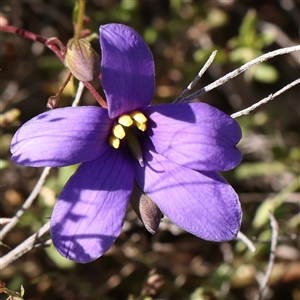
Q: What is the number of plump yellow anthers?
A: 5